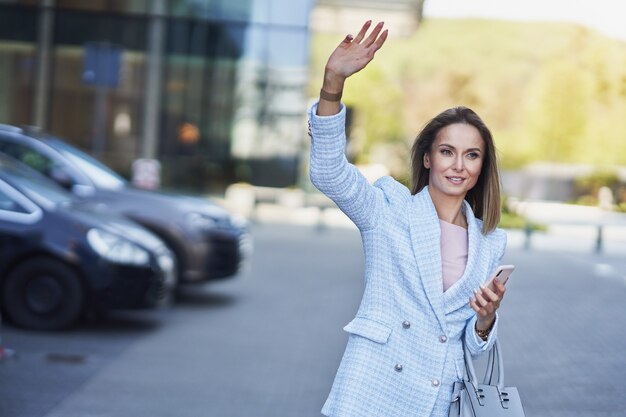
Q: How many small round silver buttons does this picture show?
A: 4